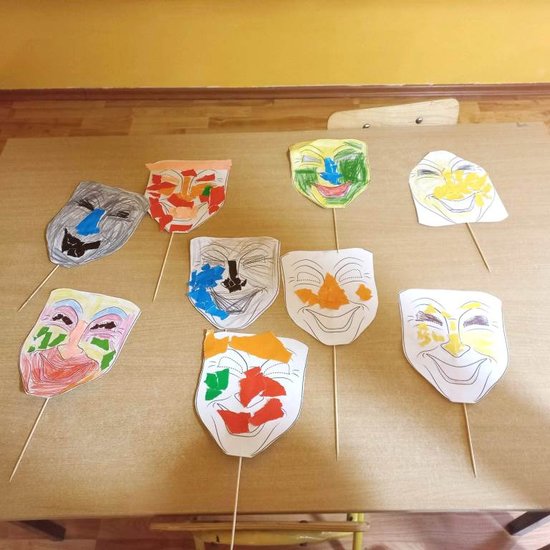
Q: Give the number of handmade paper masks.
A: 9